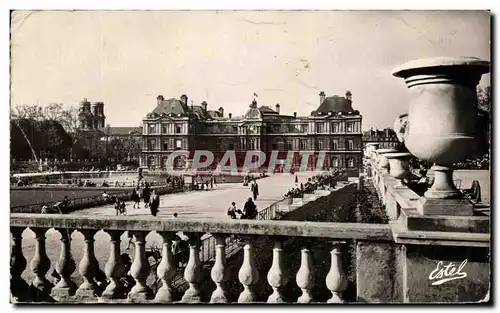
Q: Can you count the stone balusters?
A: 13